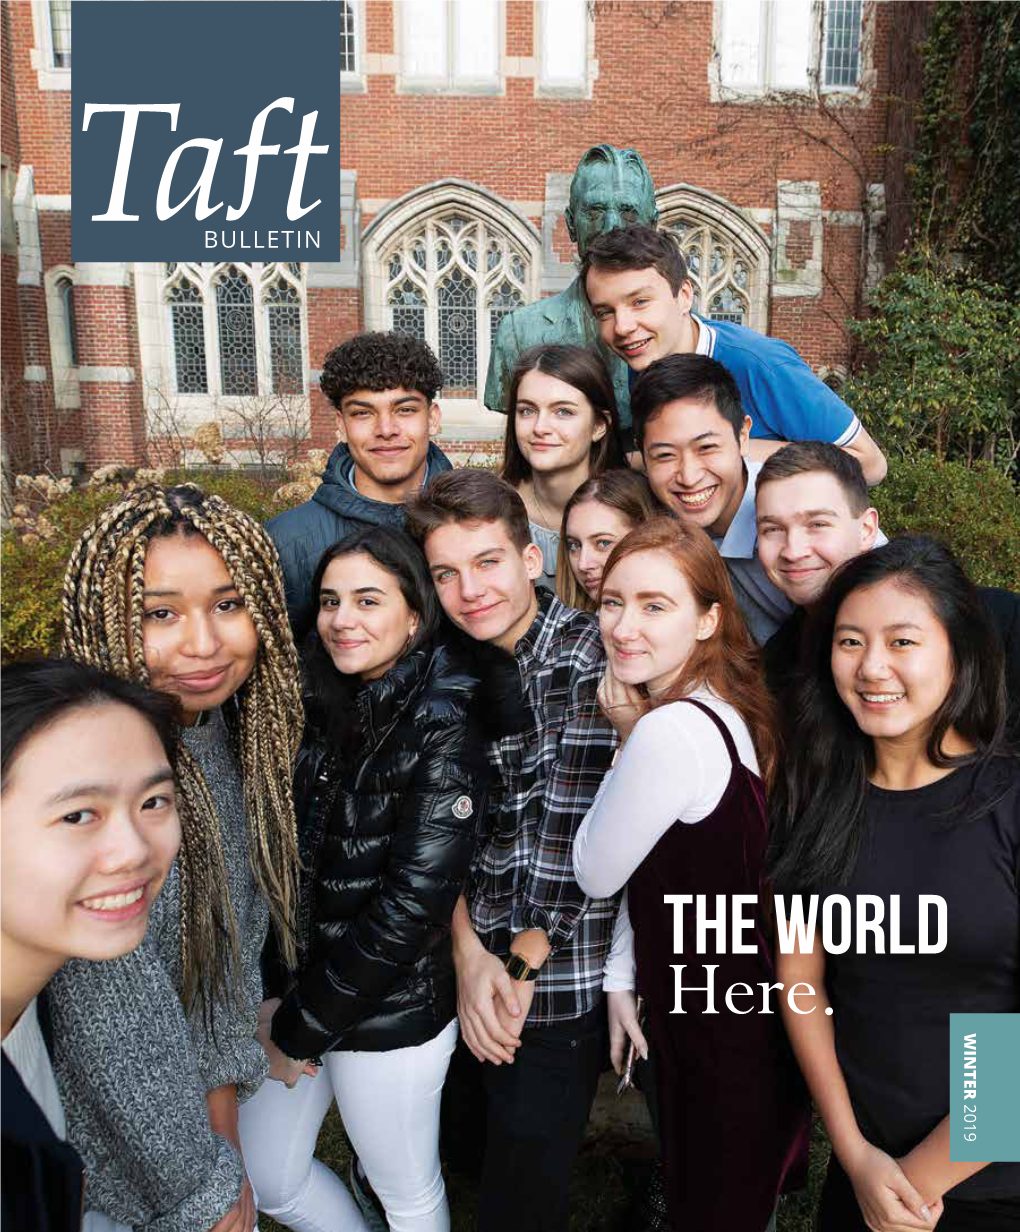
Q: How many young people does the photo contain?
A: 12